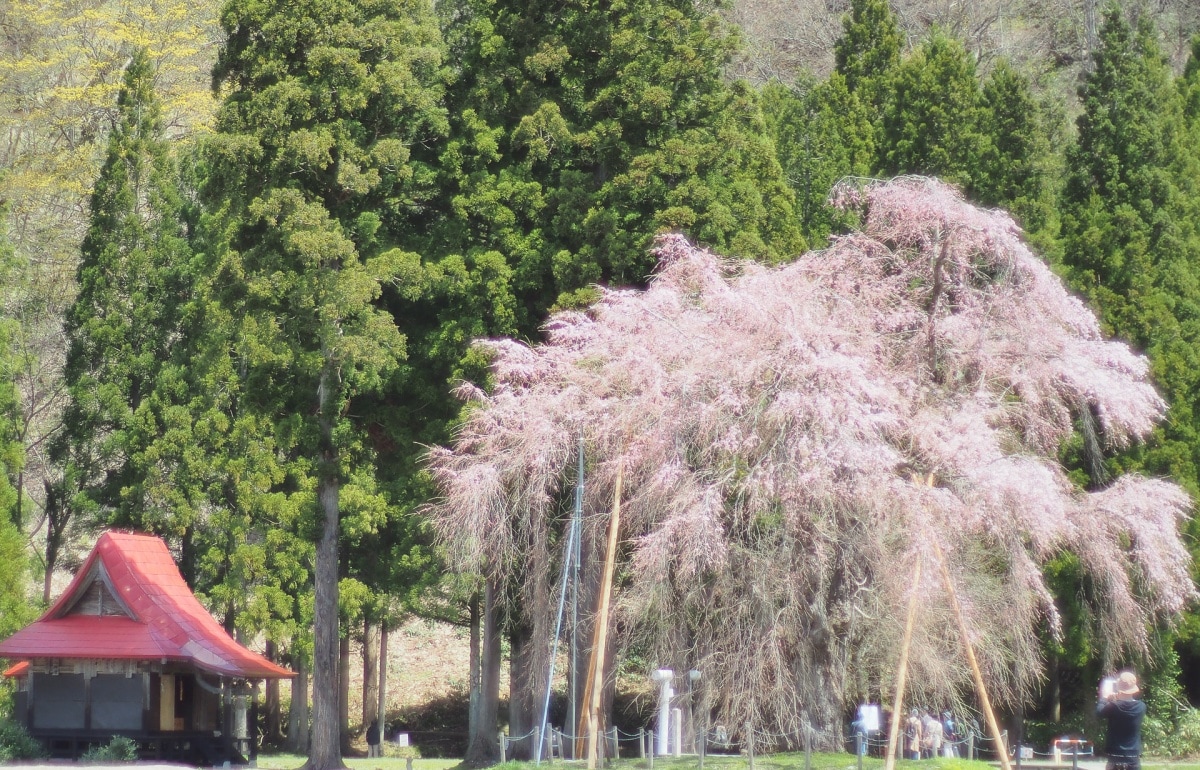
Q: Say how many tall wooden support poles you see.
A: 4